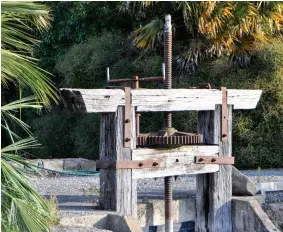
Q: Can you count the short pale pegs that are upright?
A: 2